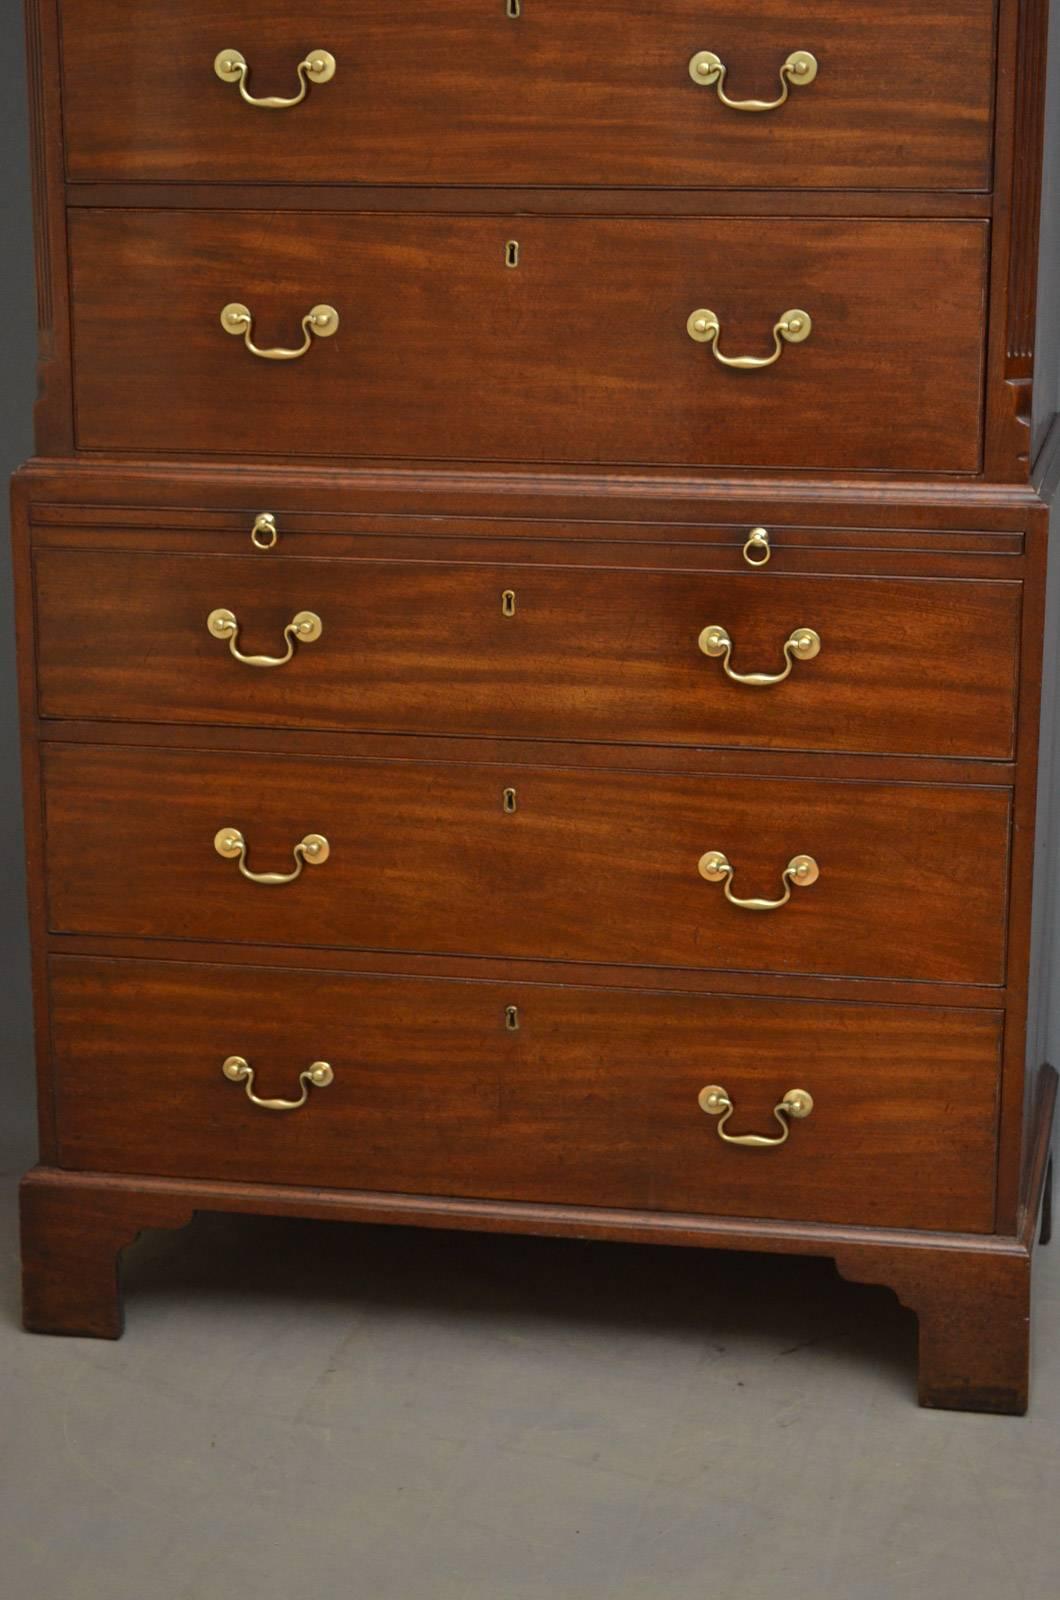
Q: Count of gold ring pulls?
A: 2